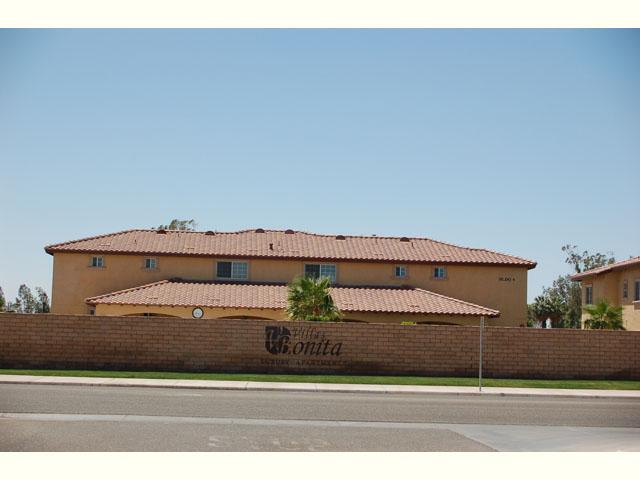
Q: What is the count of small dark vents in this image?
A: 6